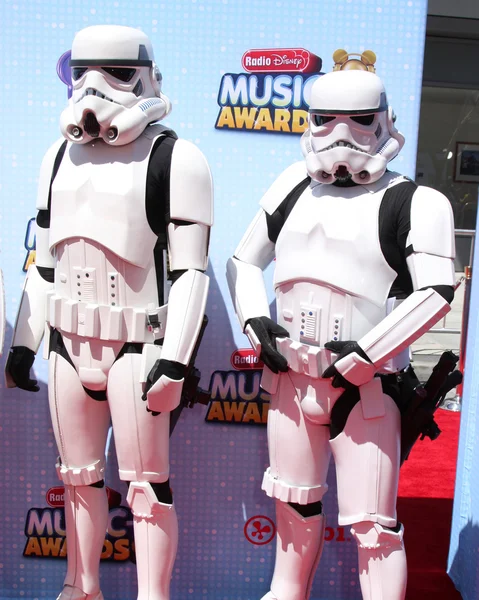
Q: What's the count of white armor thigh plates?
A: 4